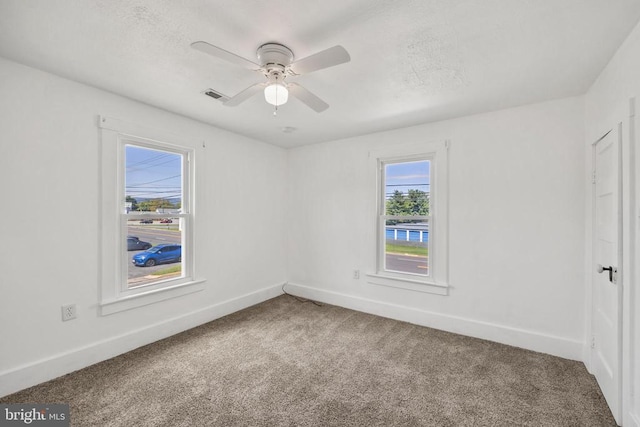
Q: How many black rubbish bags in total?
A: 0